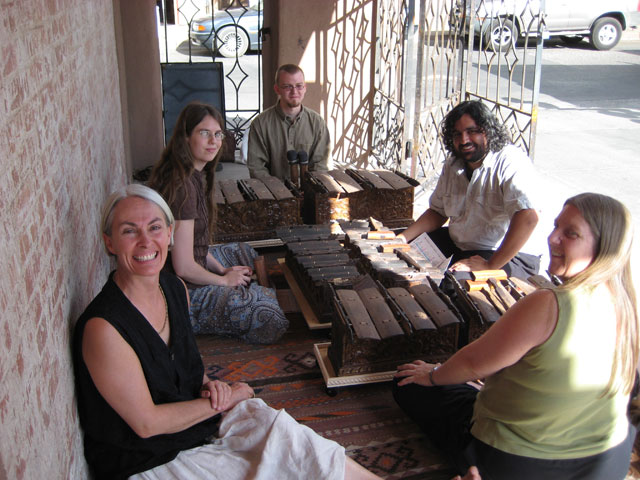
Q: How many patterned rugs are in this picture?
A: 1